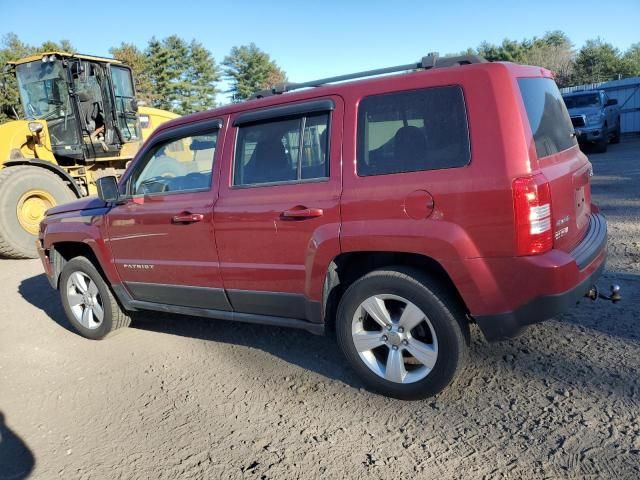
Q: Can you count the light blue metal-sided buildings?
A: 1